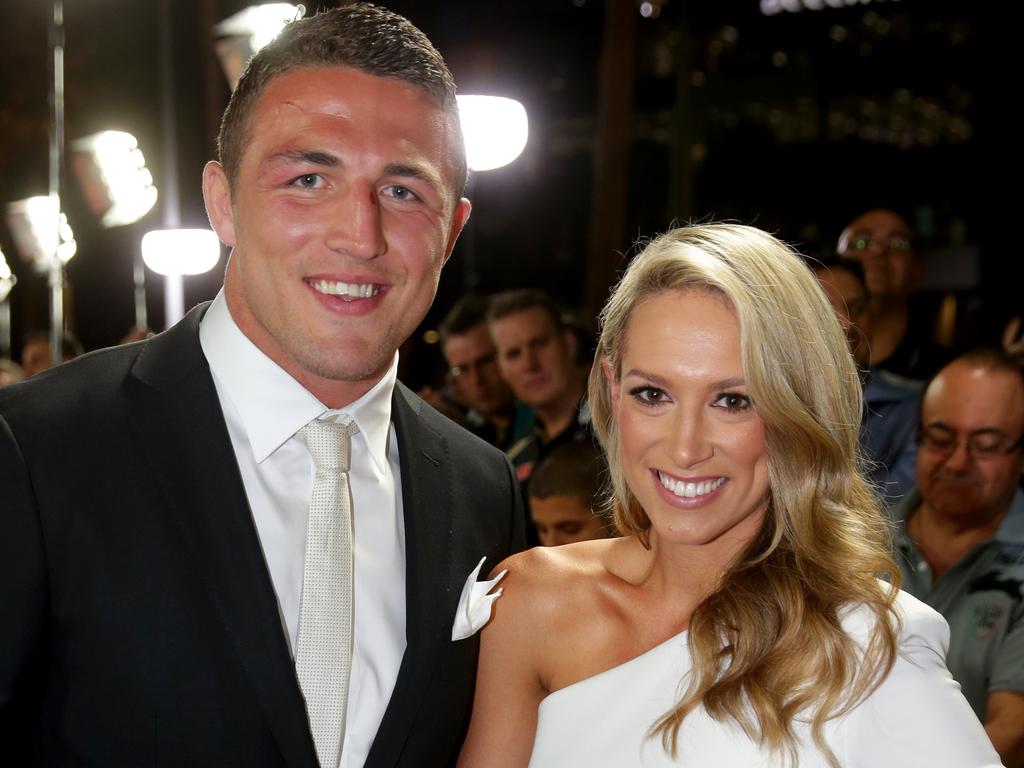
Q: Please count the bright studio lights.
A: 6